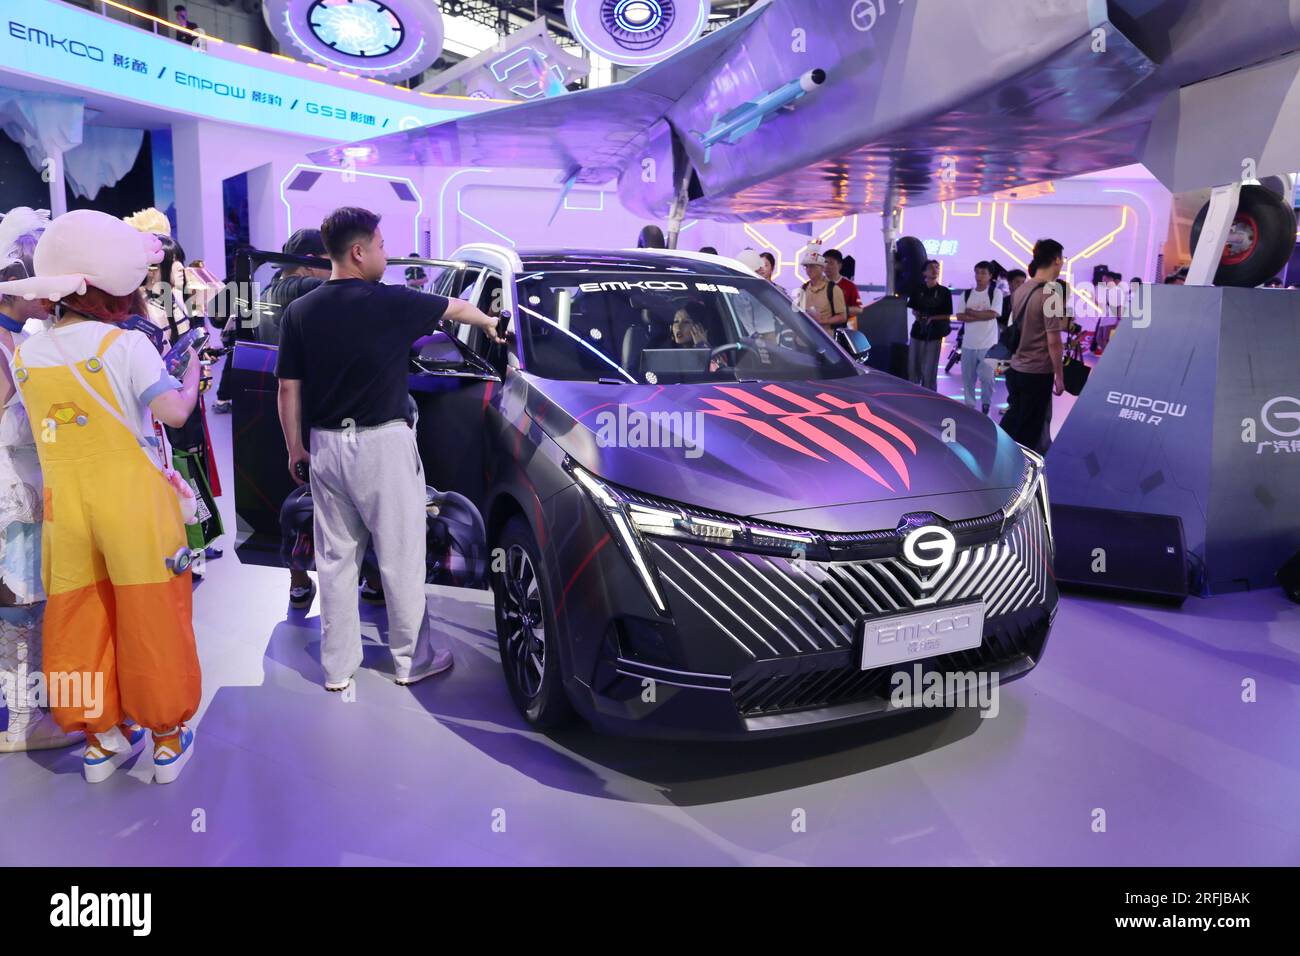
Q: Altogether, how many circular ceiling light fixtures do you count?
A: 2